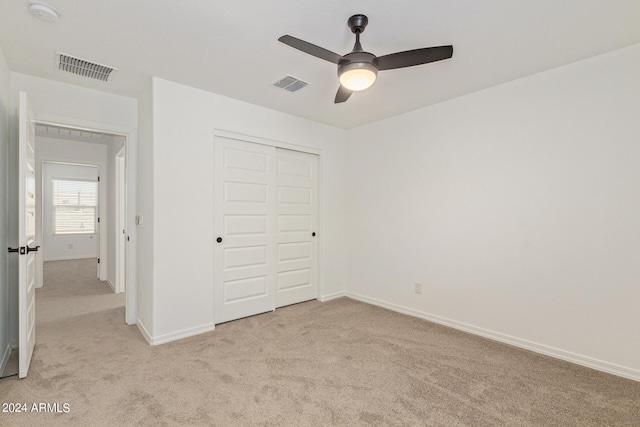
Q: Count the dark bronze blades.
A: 3